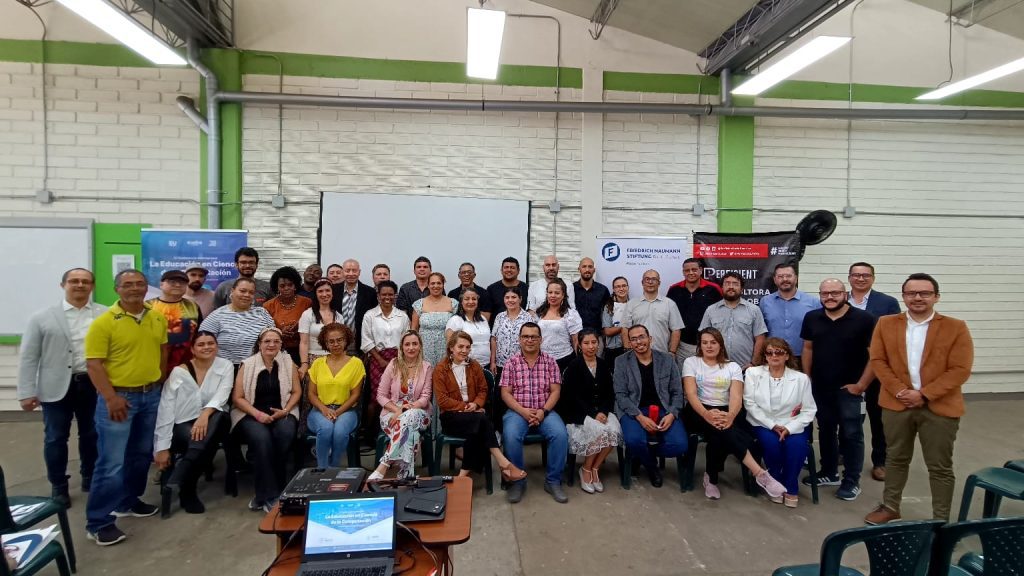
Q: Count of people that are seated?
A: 10